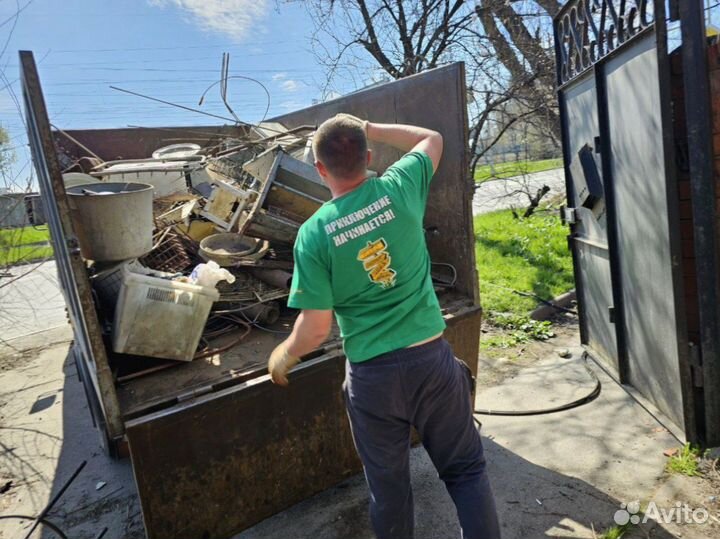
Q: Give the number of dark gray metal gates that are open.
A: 1